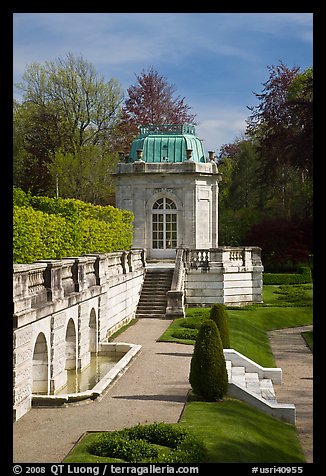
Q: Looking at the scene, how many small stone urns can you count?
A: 4